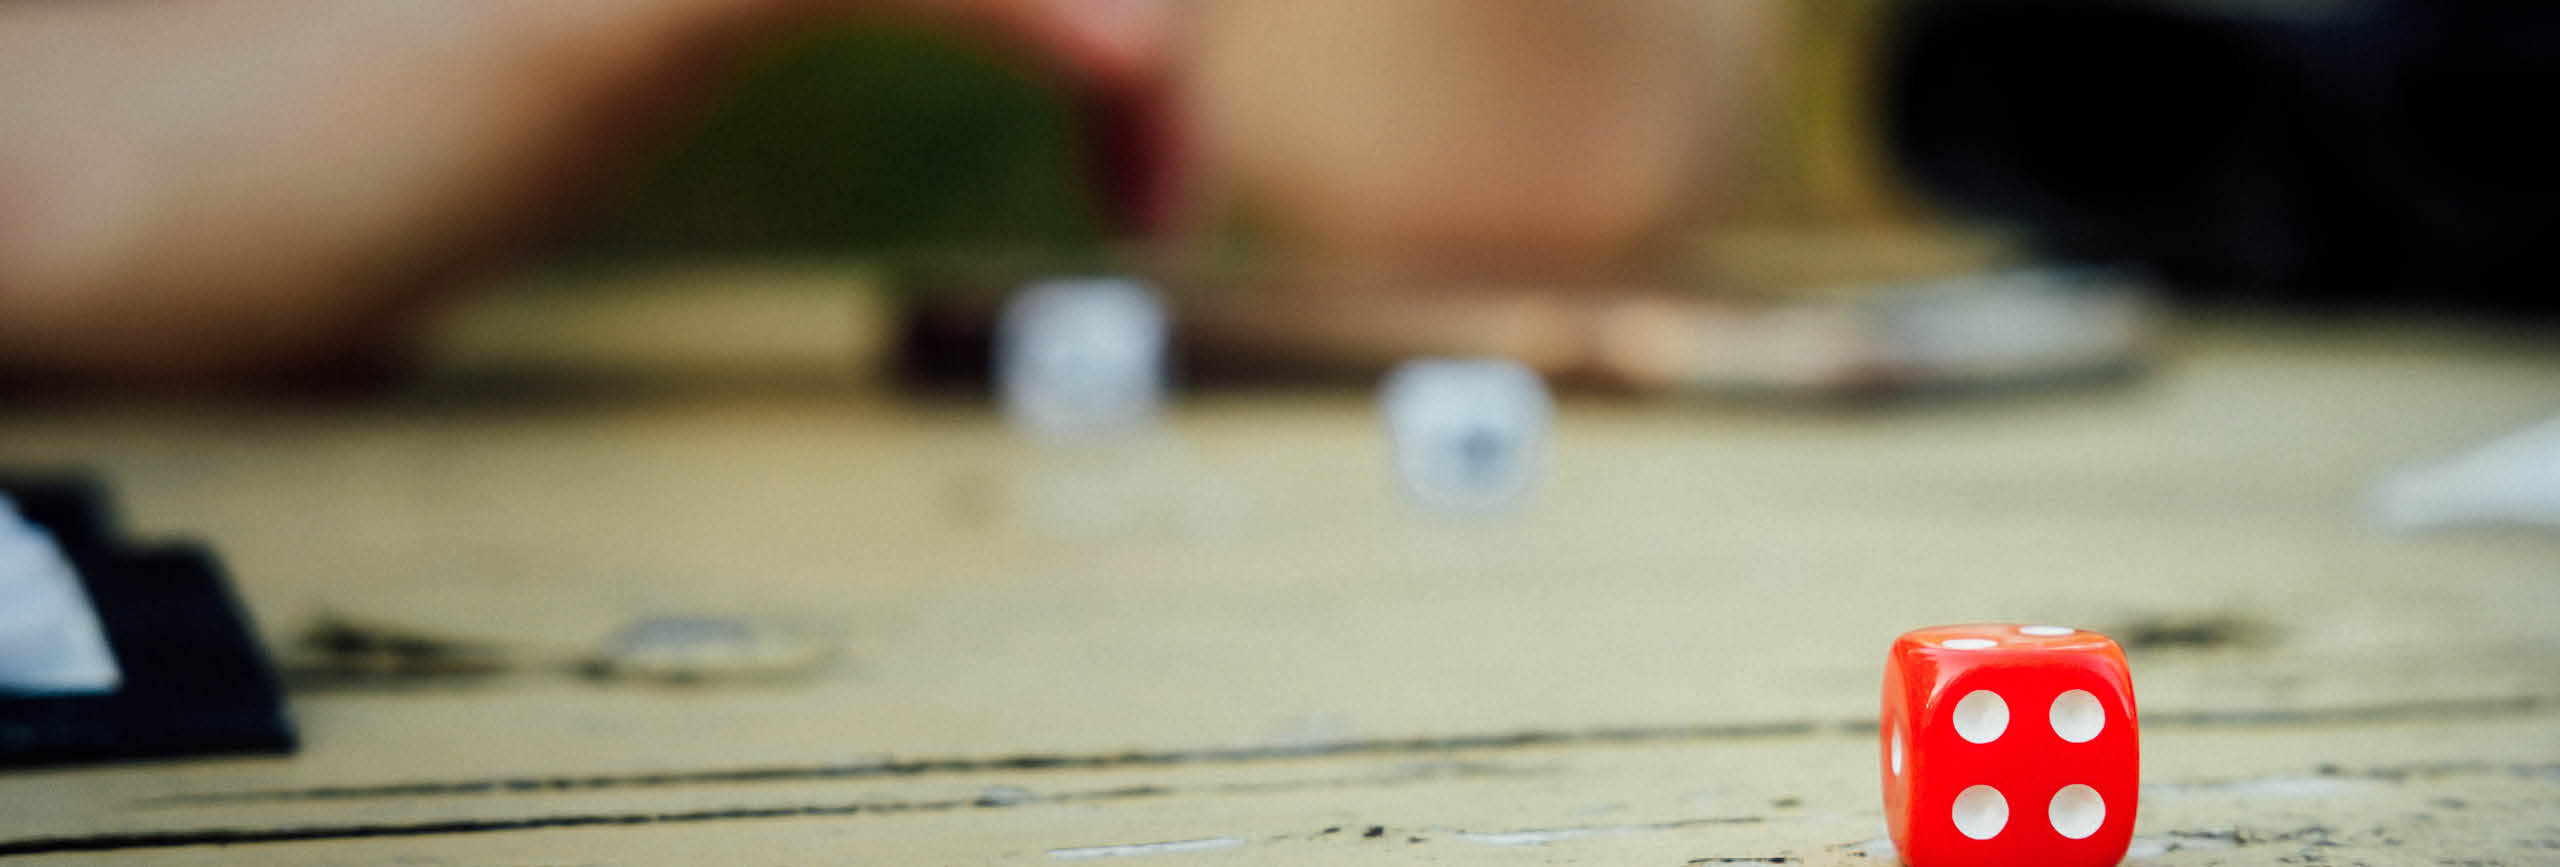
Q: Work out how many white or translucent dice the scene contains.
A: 2